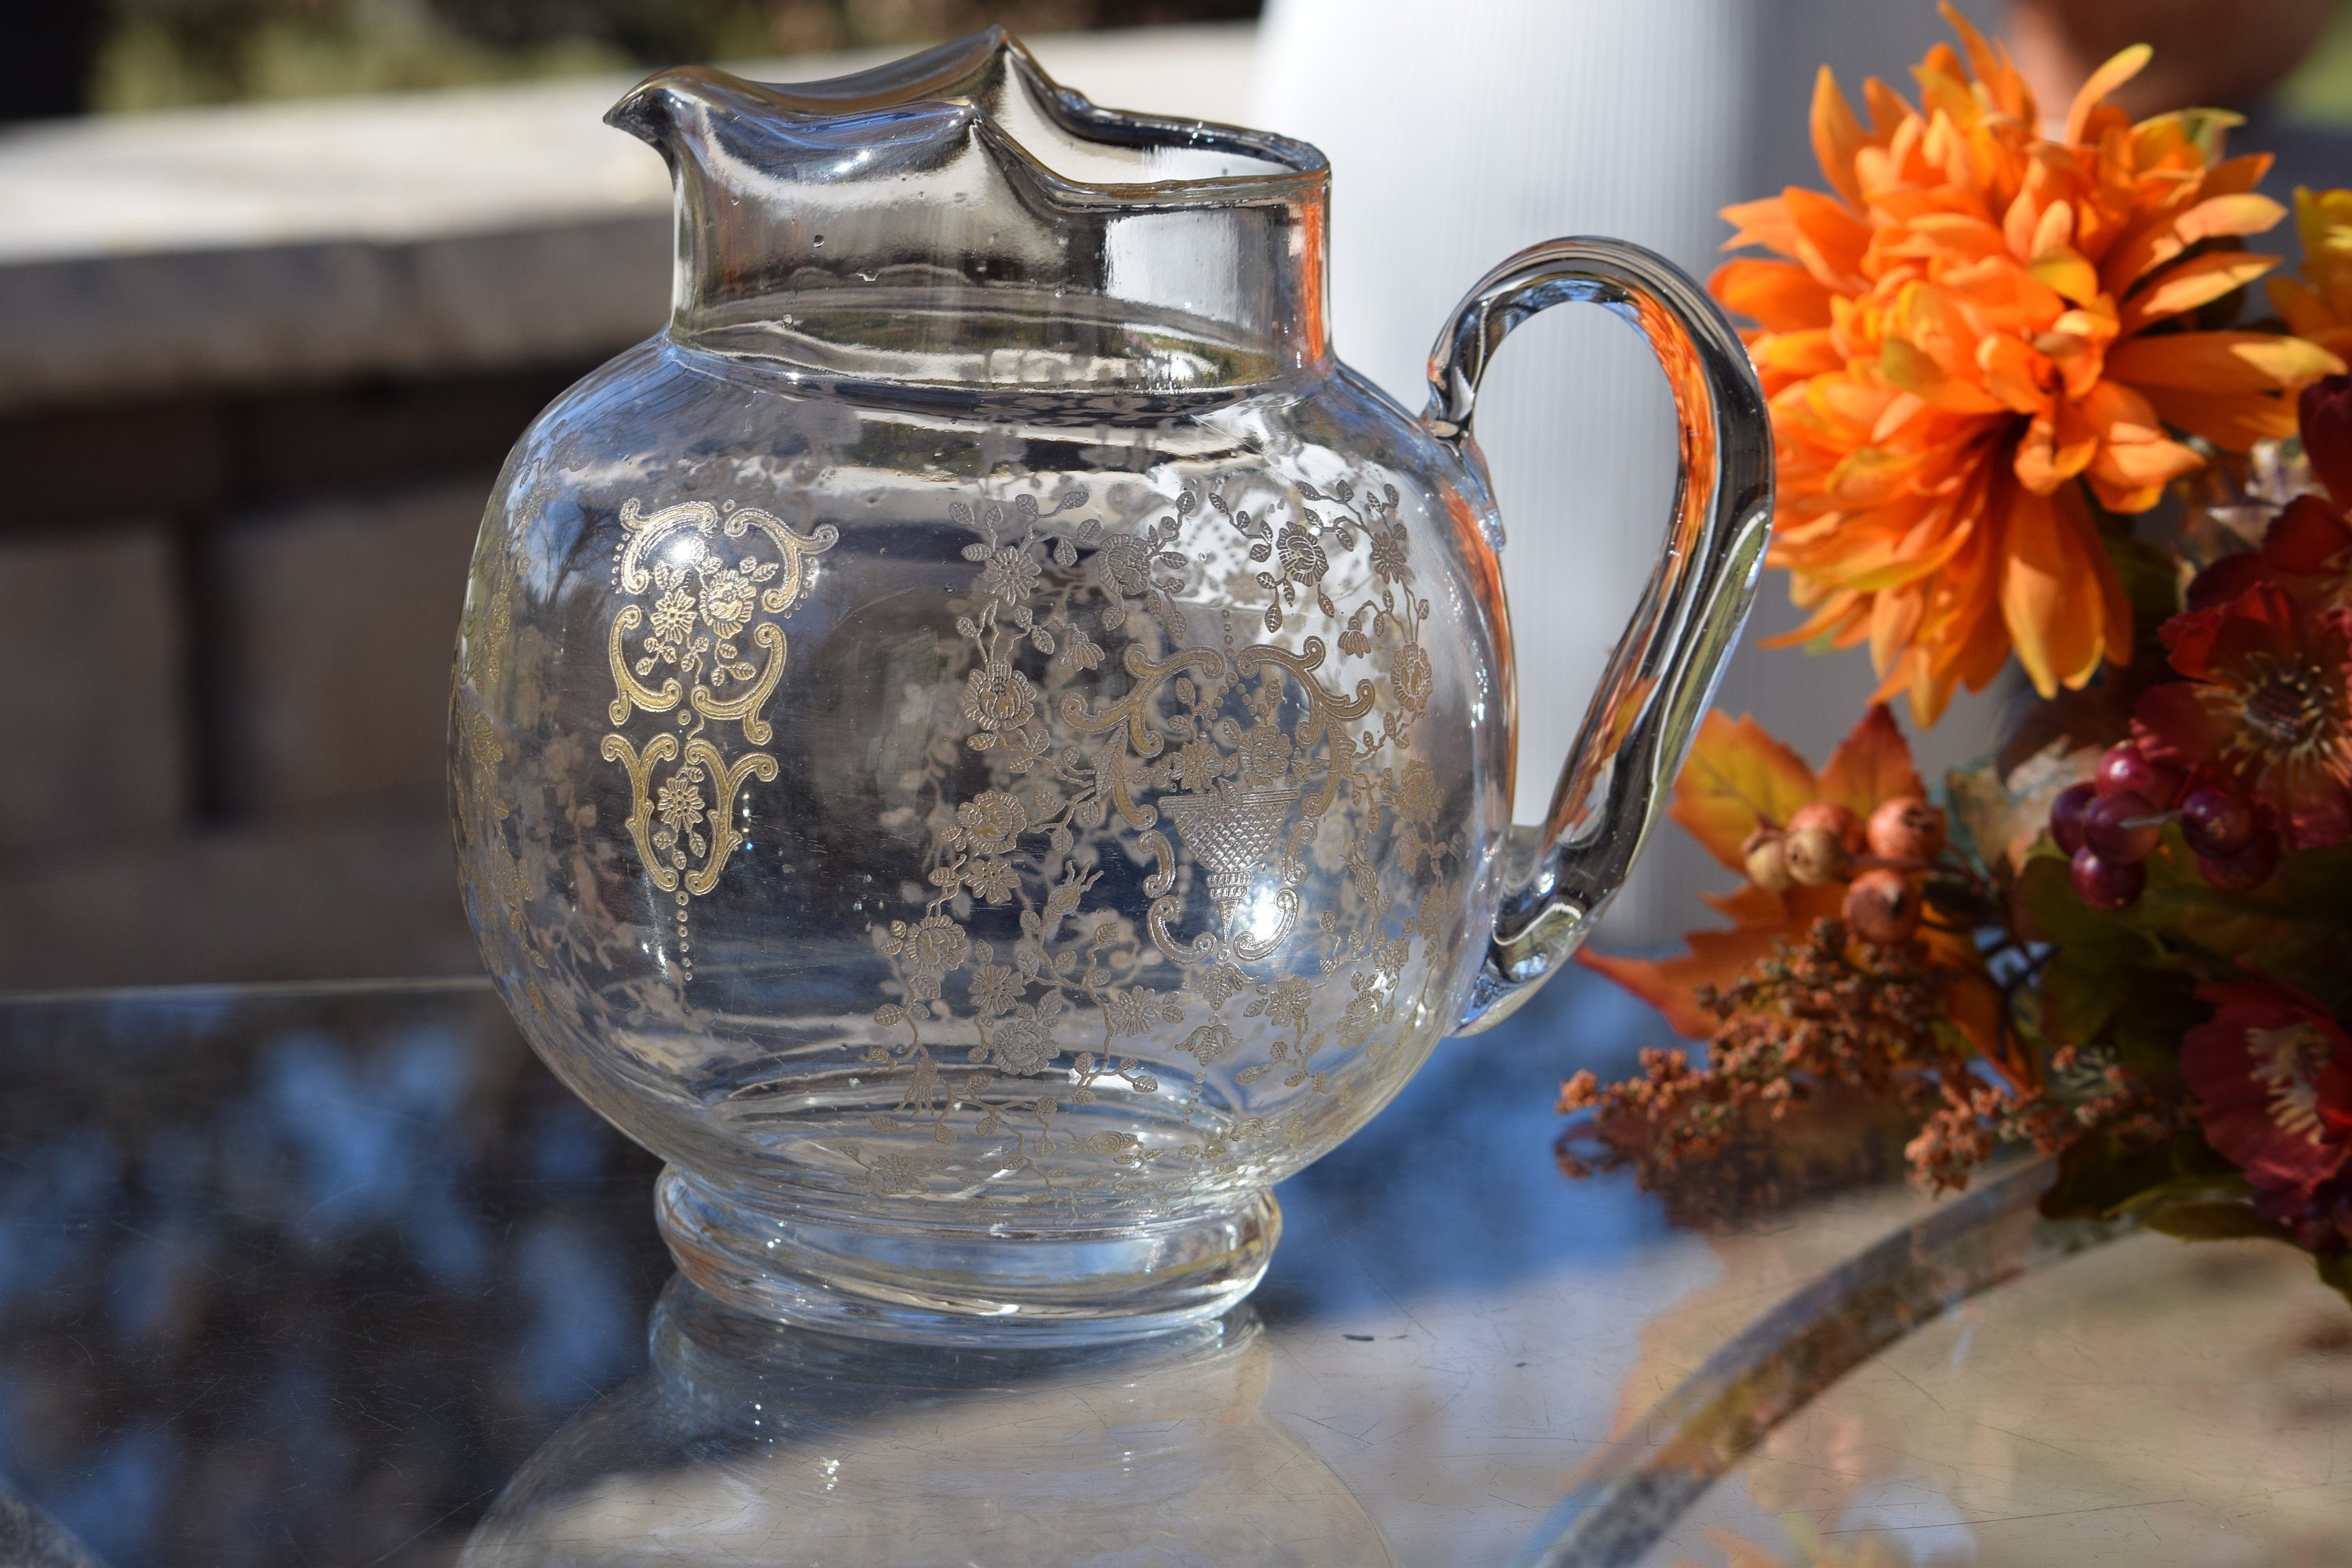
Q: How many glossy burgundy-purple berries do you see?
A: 6